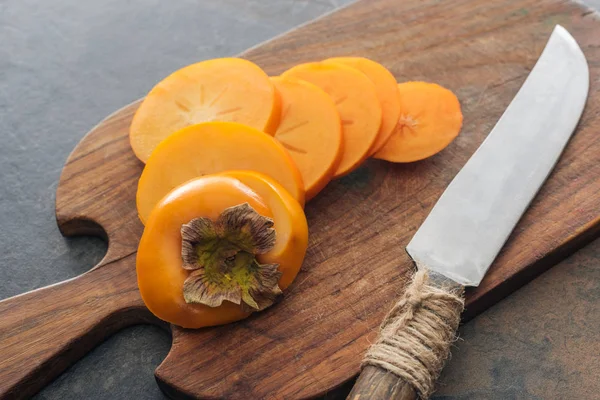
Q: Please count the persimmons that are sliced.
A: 1